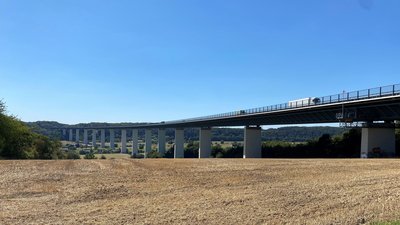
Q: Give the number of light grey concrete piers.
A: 15